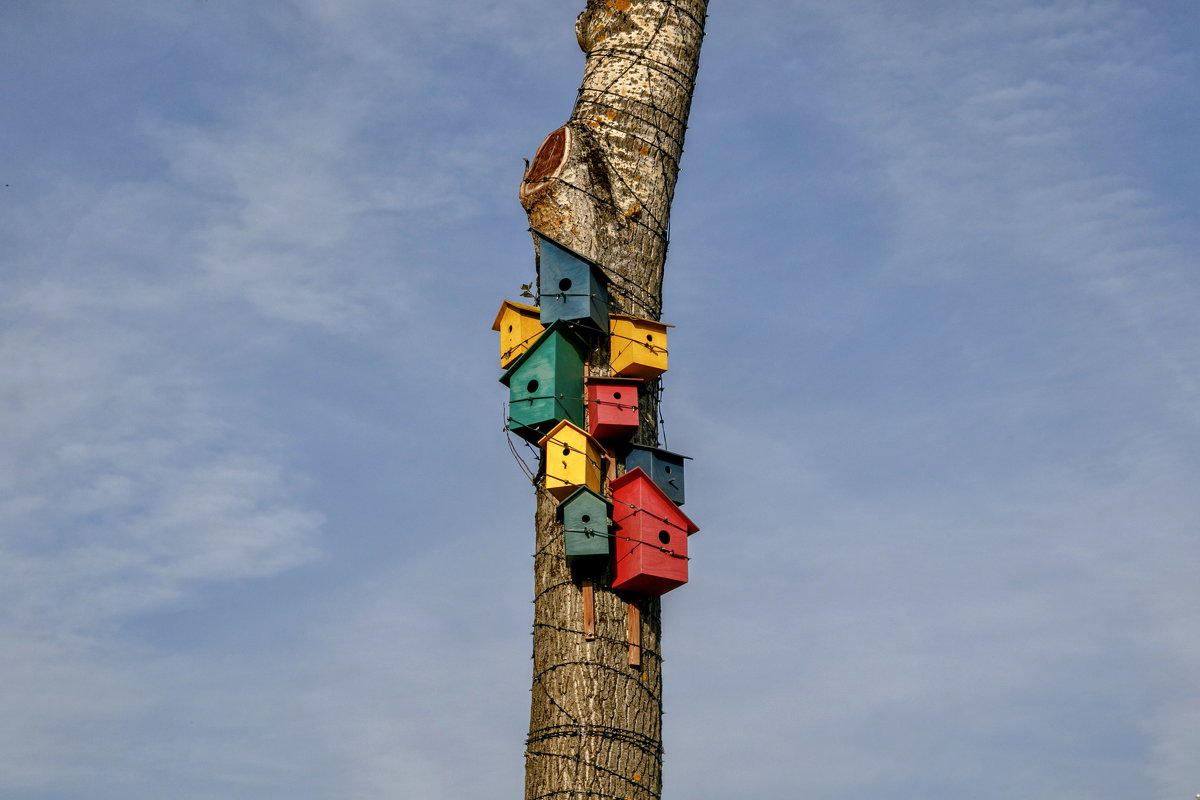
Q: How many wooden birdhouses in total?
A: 9